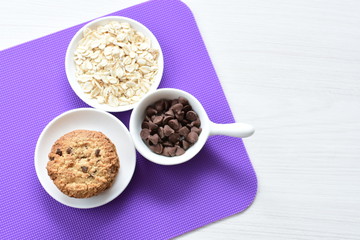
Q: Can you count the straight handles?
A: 1